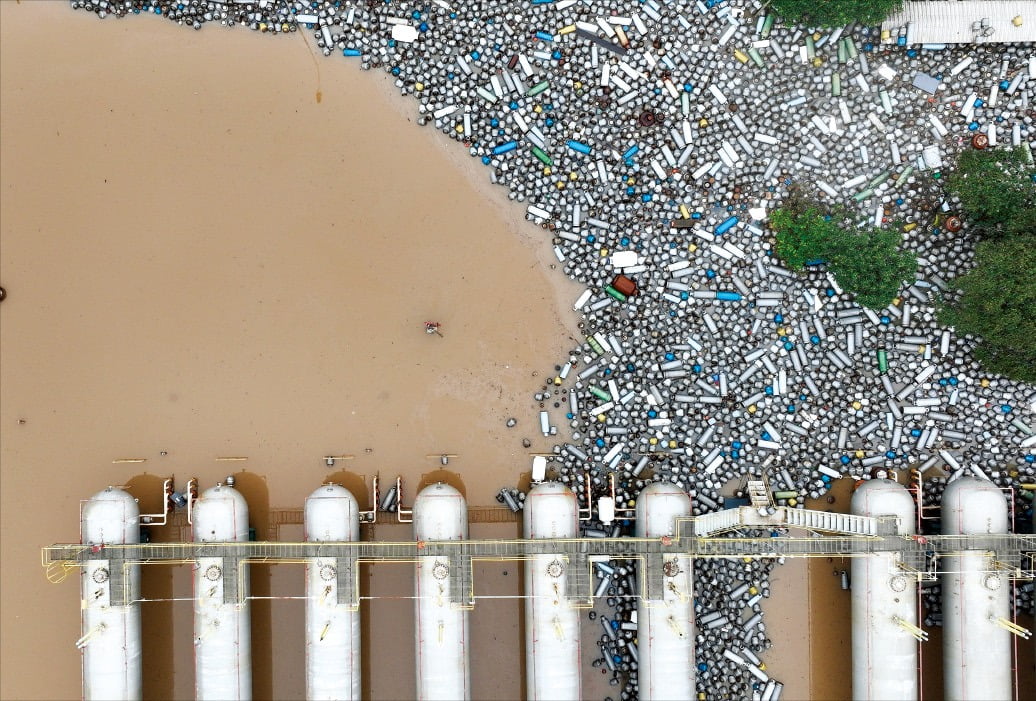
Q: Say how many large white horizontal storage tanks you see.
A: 8